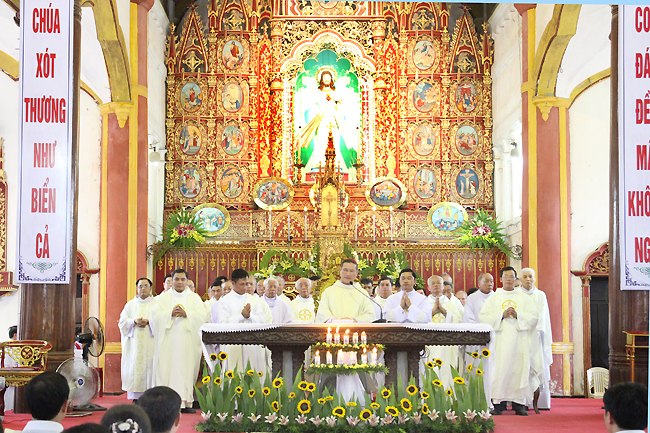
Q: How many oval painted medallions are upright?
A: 14